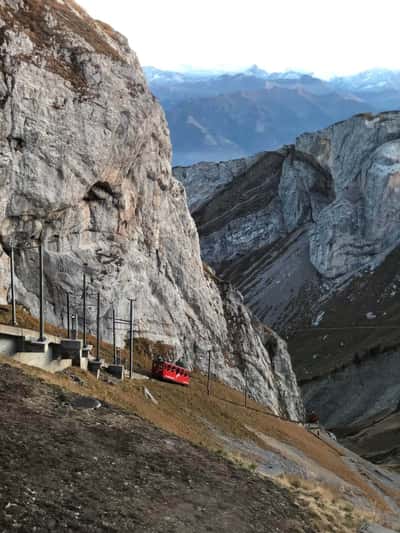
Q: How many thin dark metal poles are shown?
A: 9